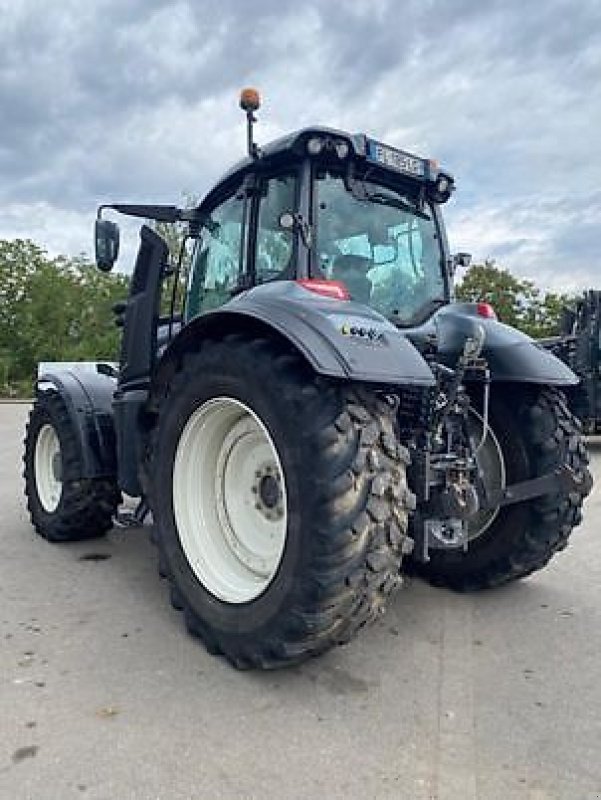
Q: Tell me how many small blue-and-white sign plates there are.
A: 1